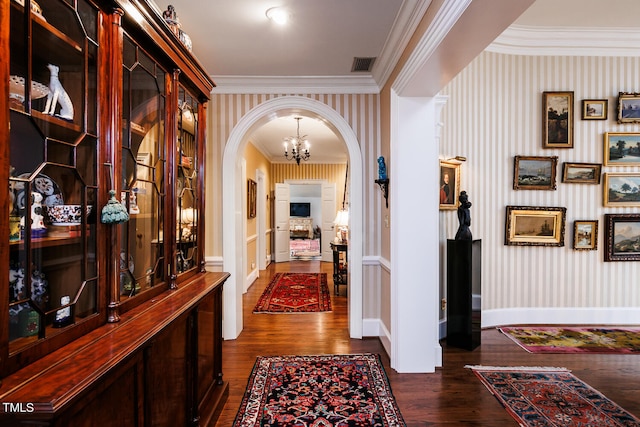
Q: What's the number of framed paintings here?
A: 12